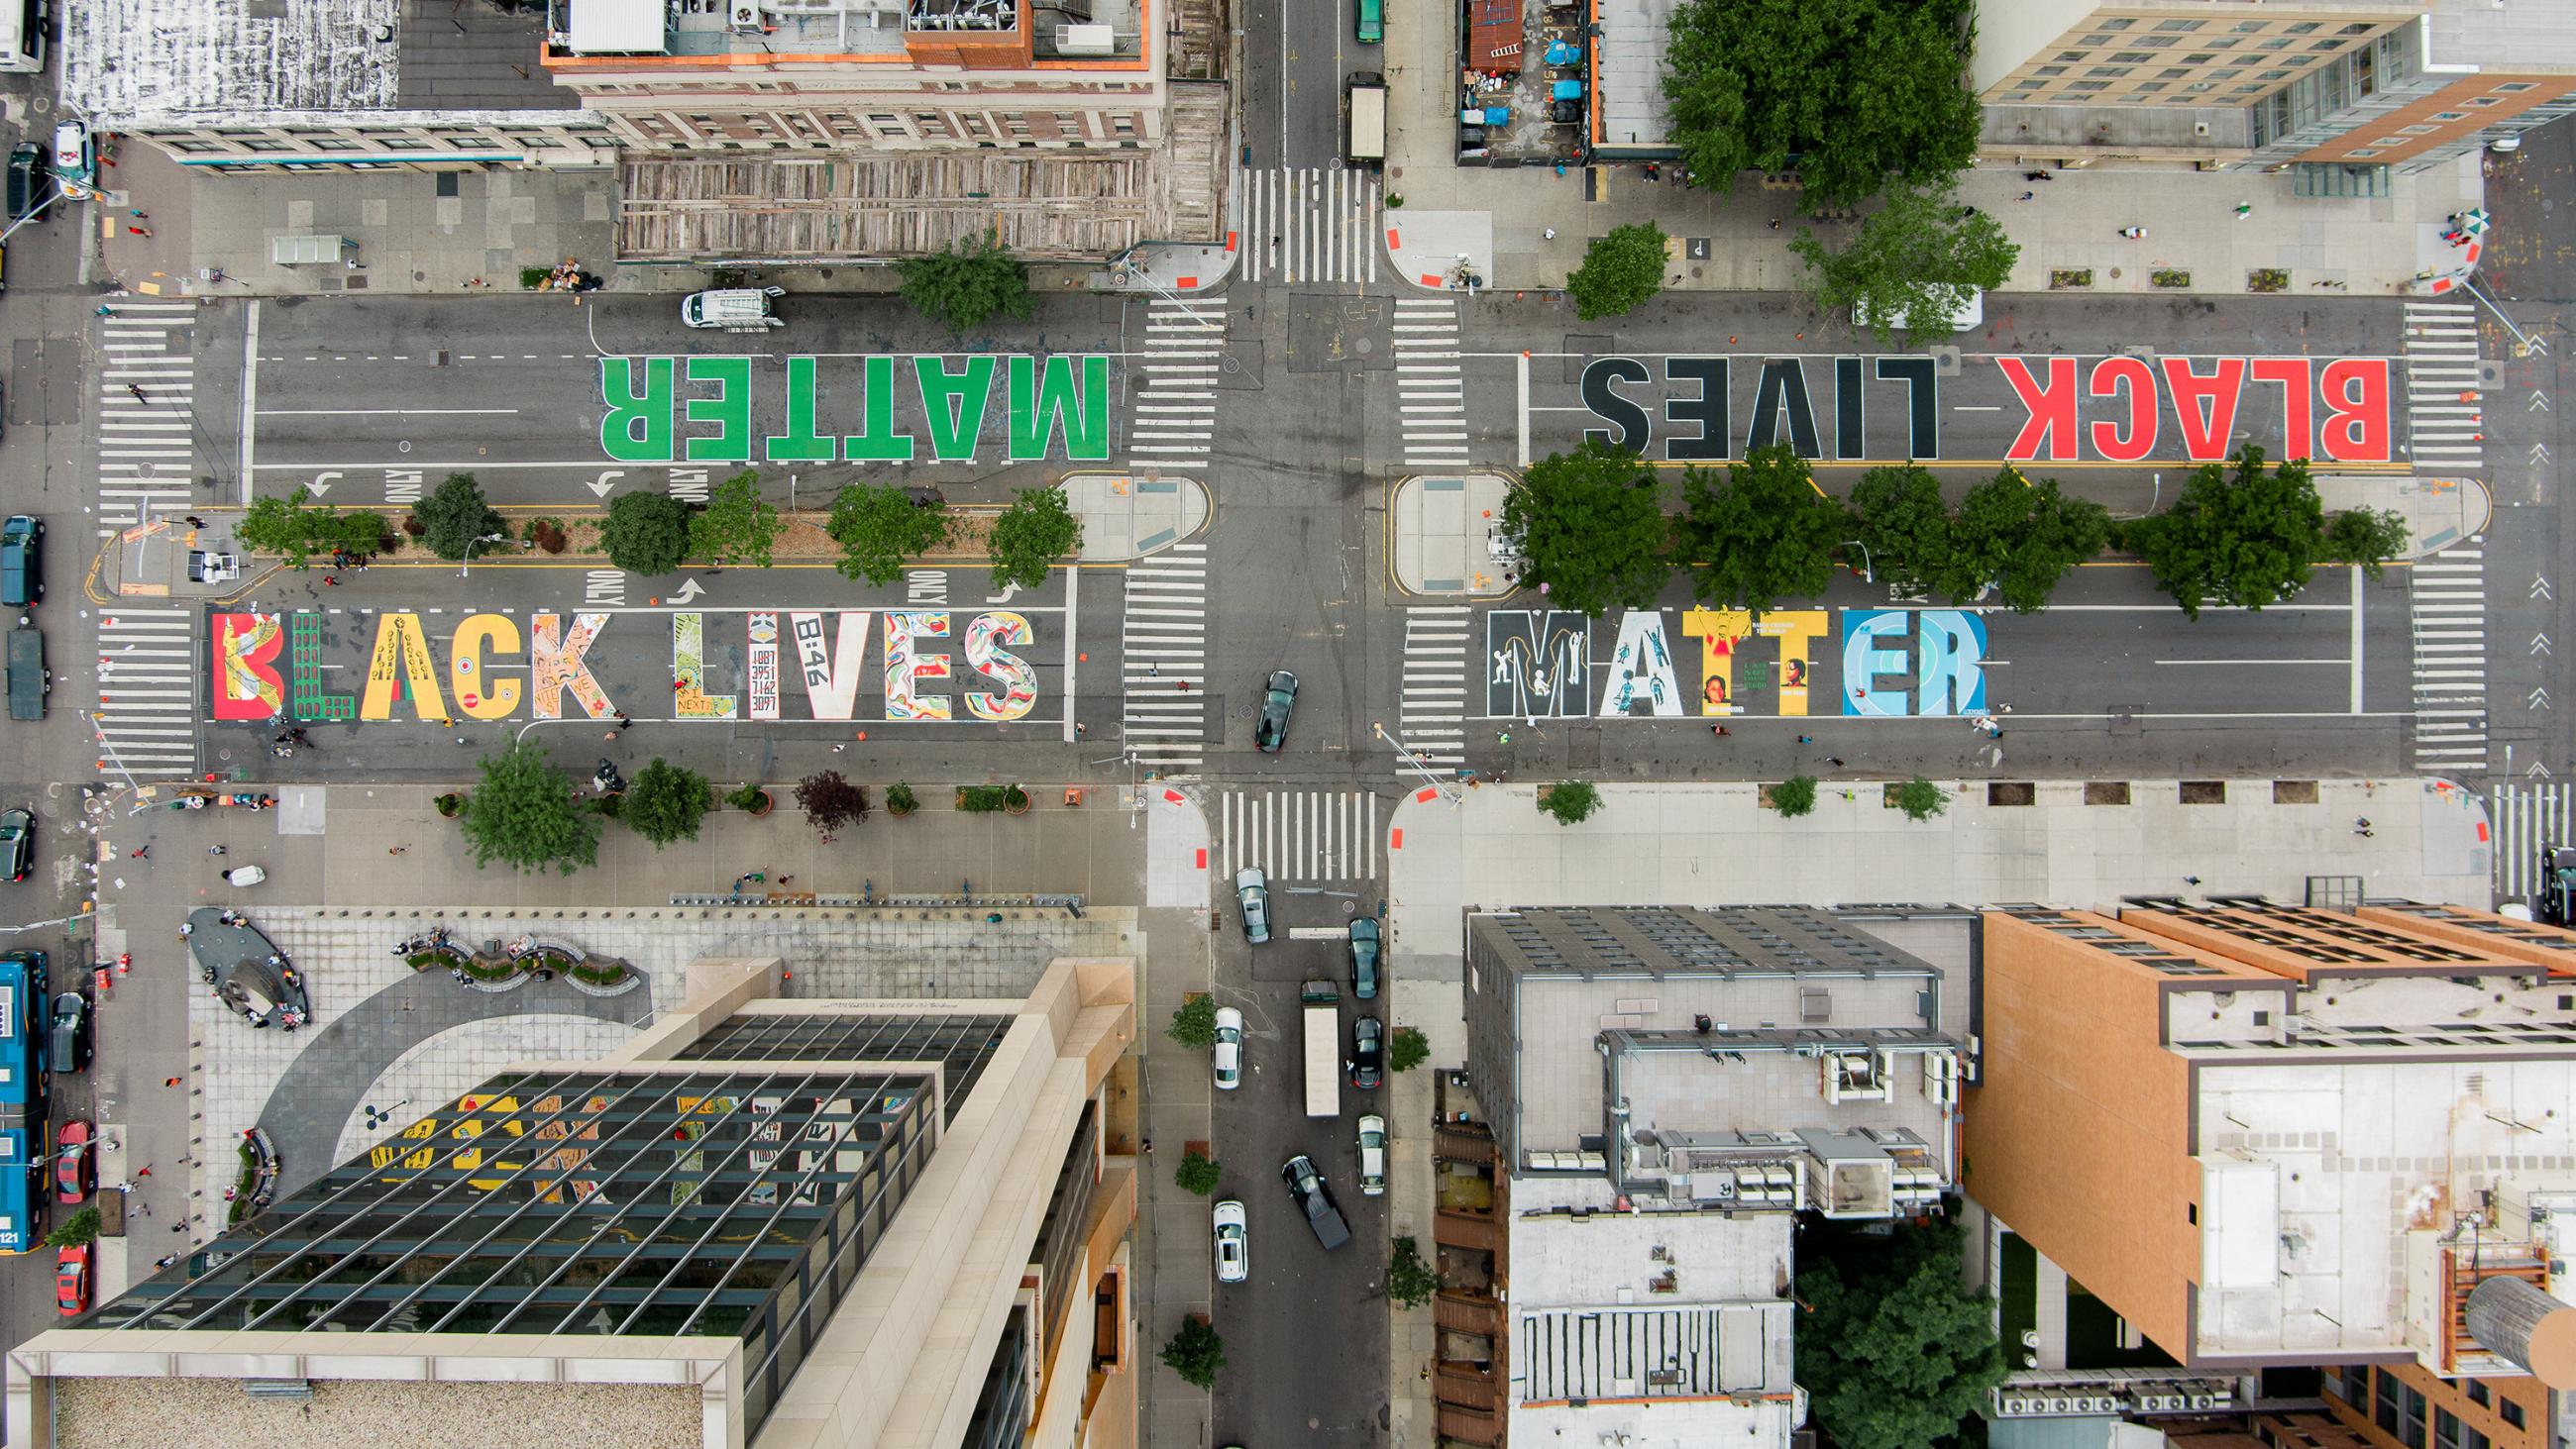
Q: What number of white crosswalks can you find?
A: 11